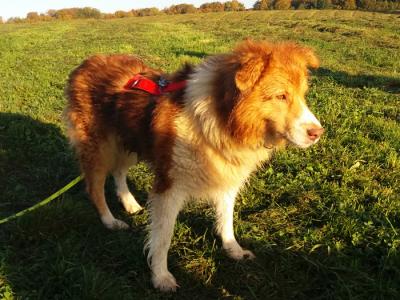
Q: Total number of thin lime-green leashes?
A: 1